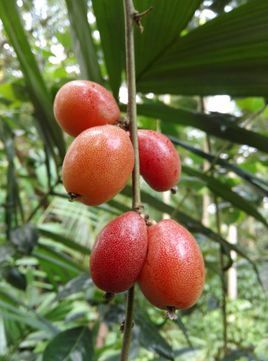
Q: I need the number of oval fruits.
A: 5